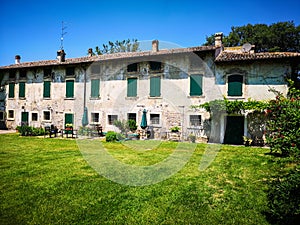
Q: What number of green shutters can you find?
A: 9